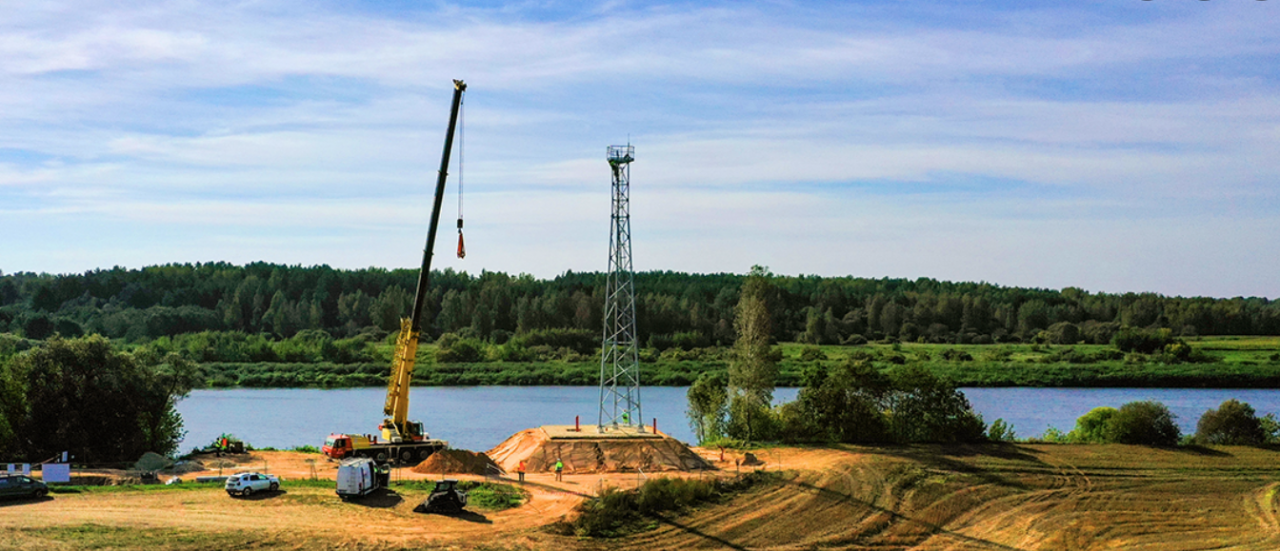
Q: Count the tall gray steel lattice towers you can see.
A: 1